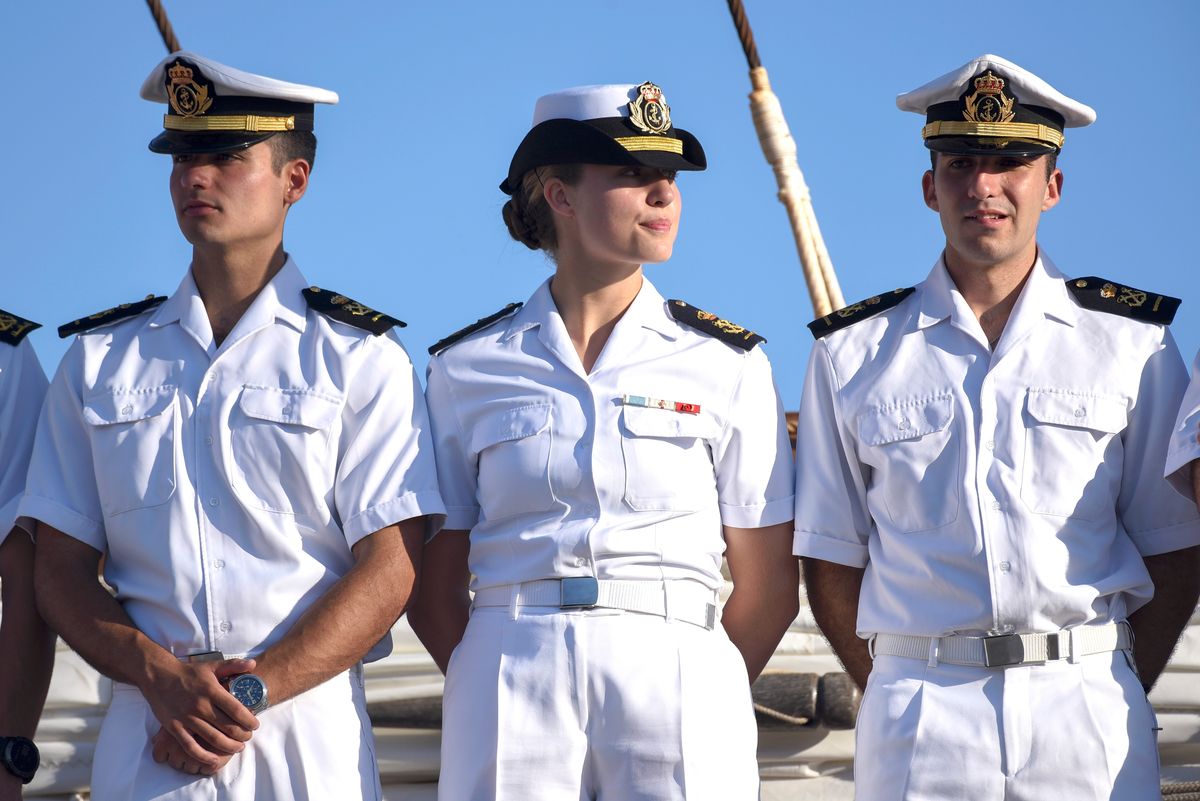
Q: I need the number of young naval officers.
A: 3